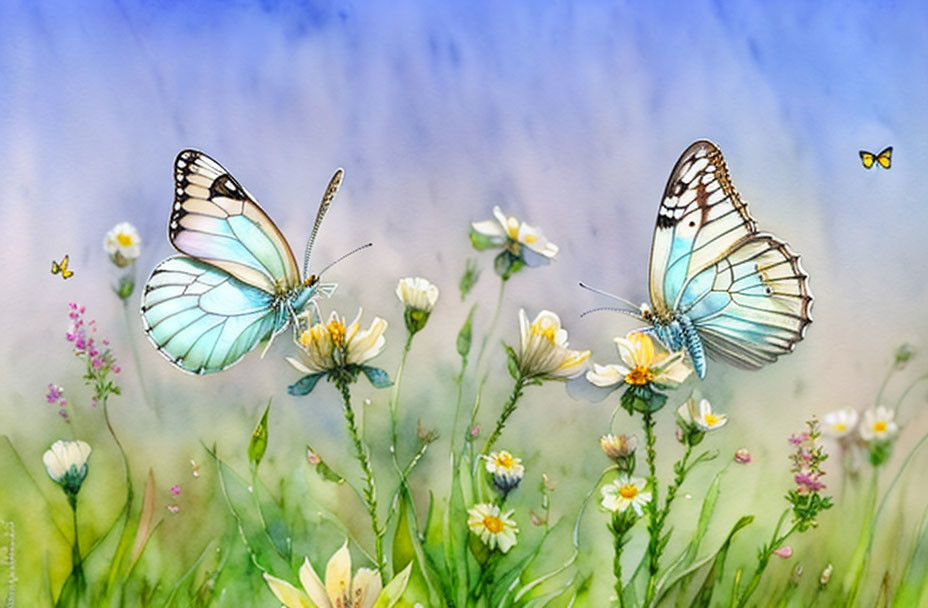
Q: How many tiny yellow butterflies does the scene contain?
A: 2